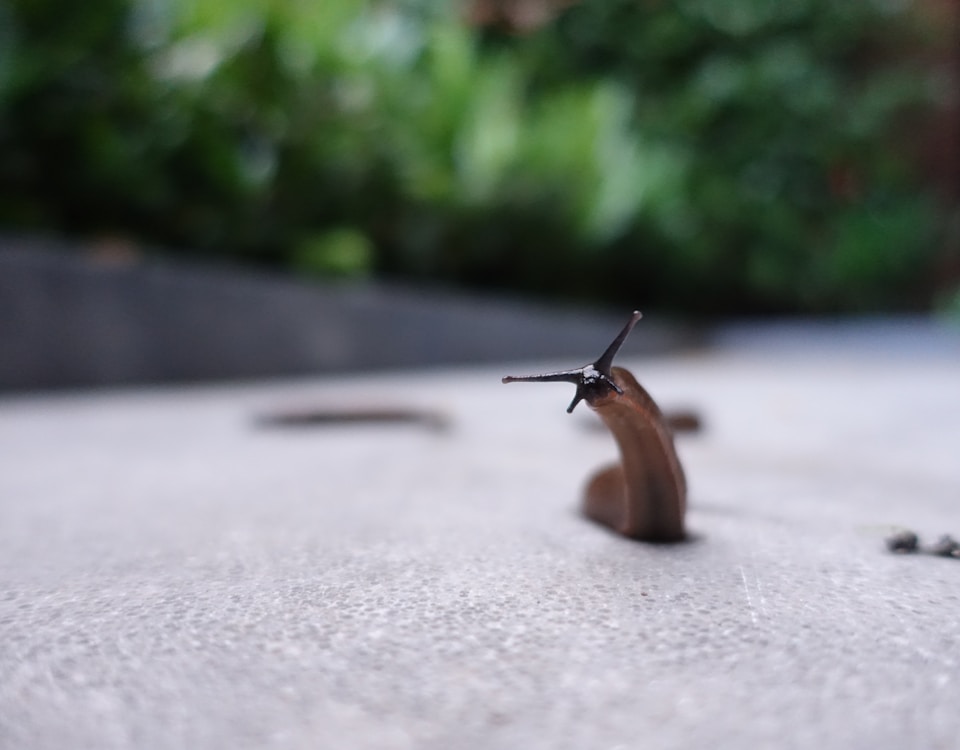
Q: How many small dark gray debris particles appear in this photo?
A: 2